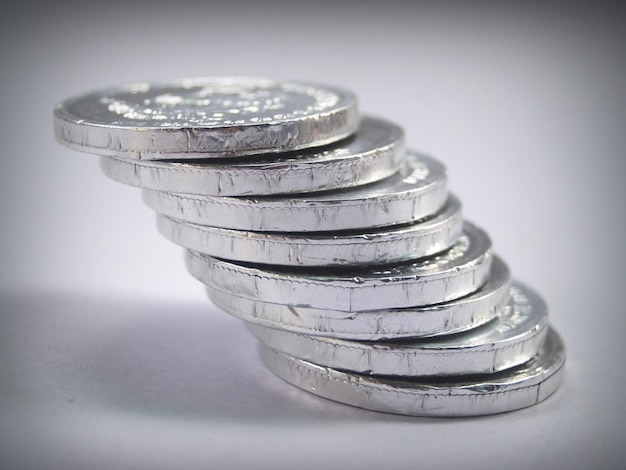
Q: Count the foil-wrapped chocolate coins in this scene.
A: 8